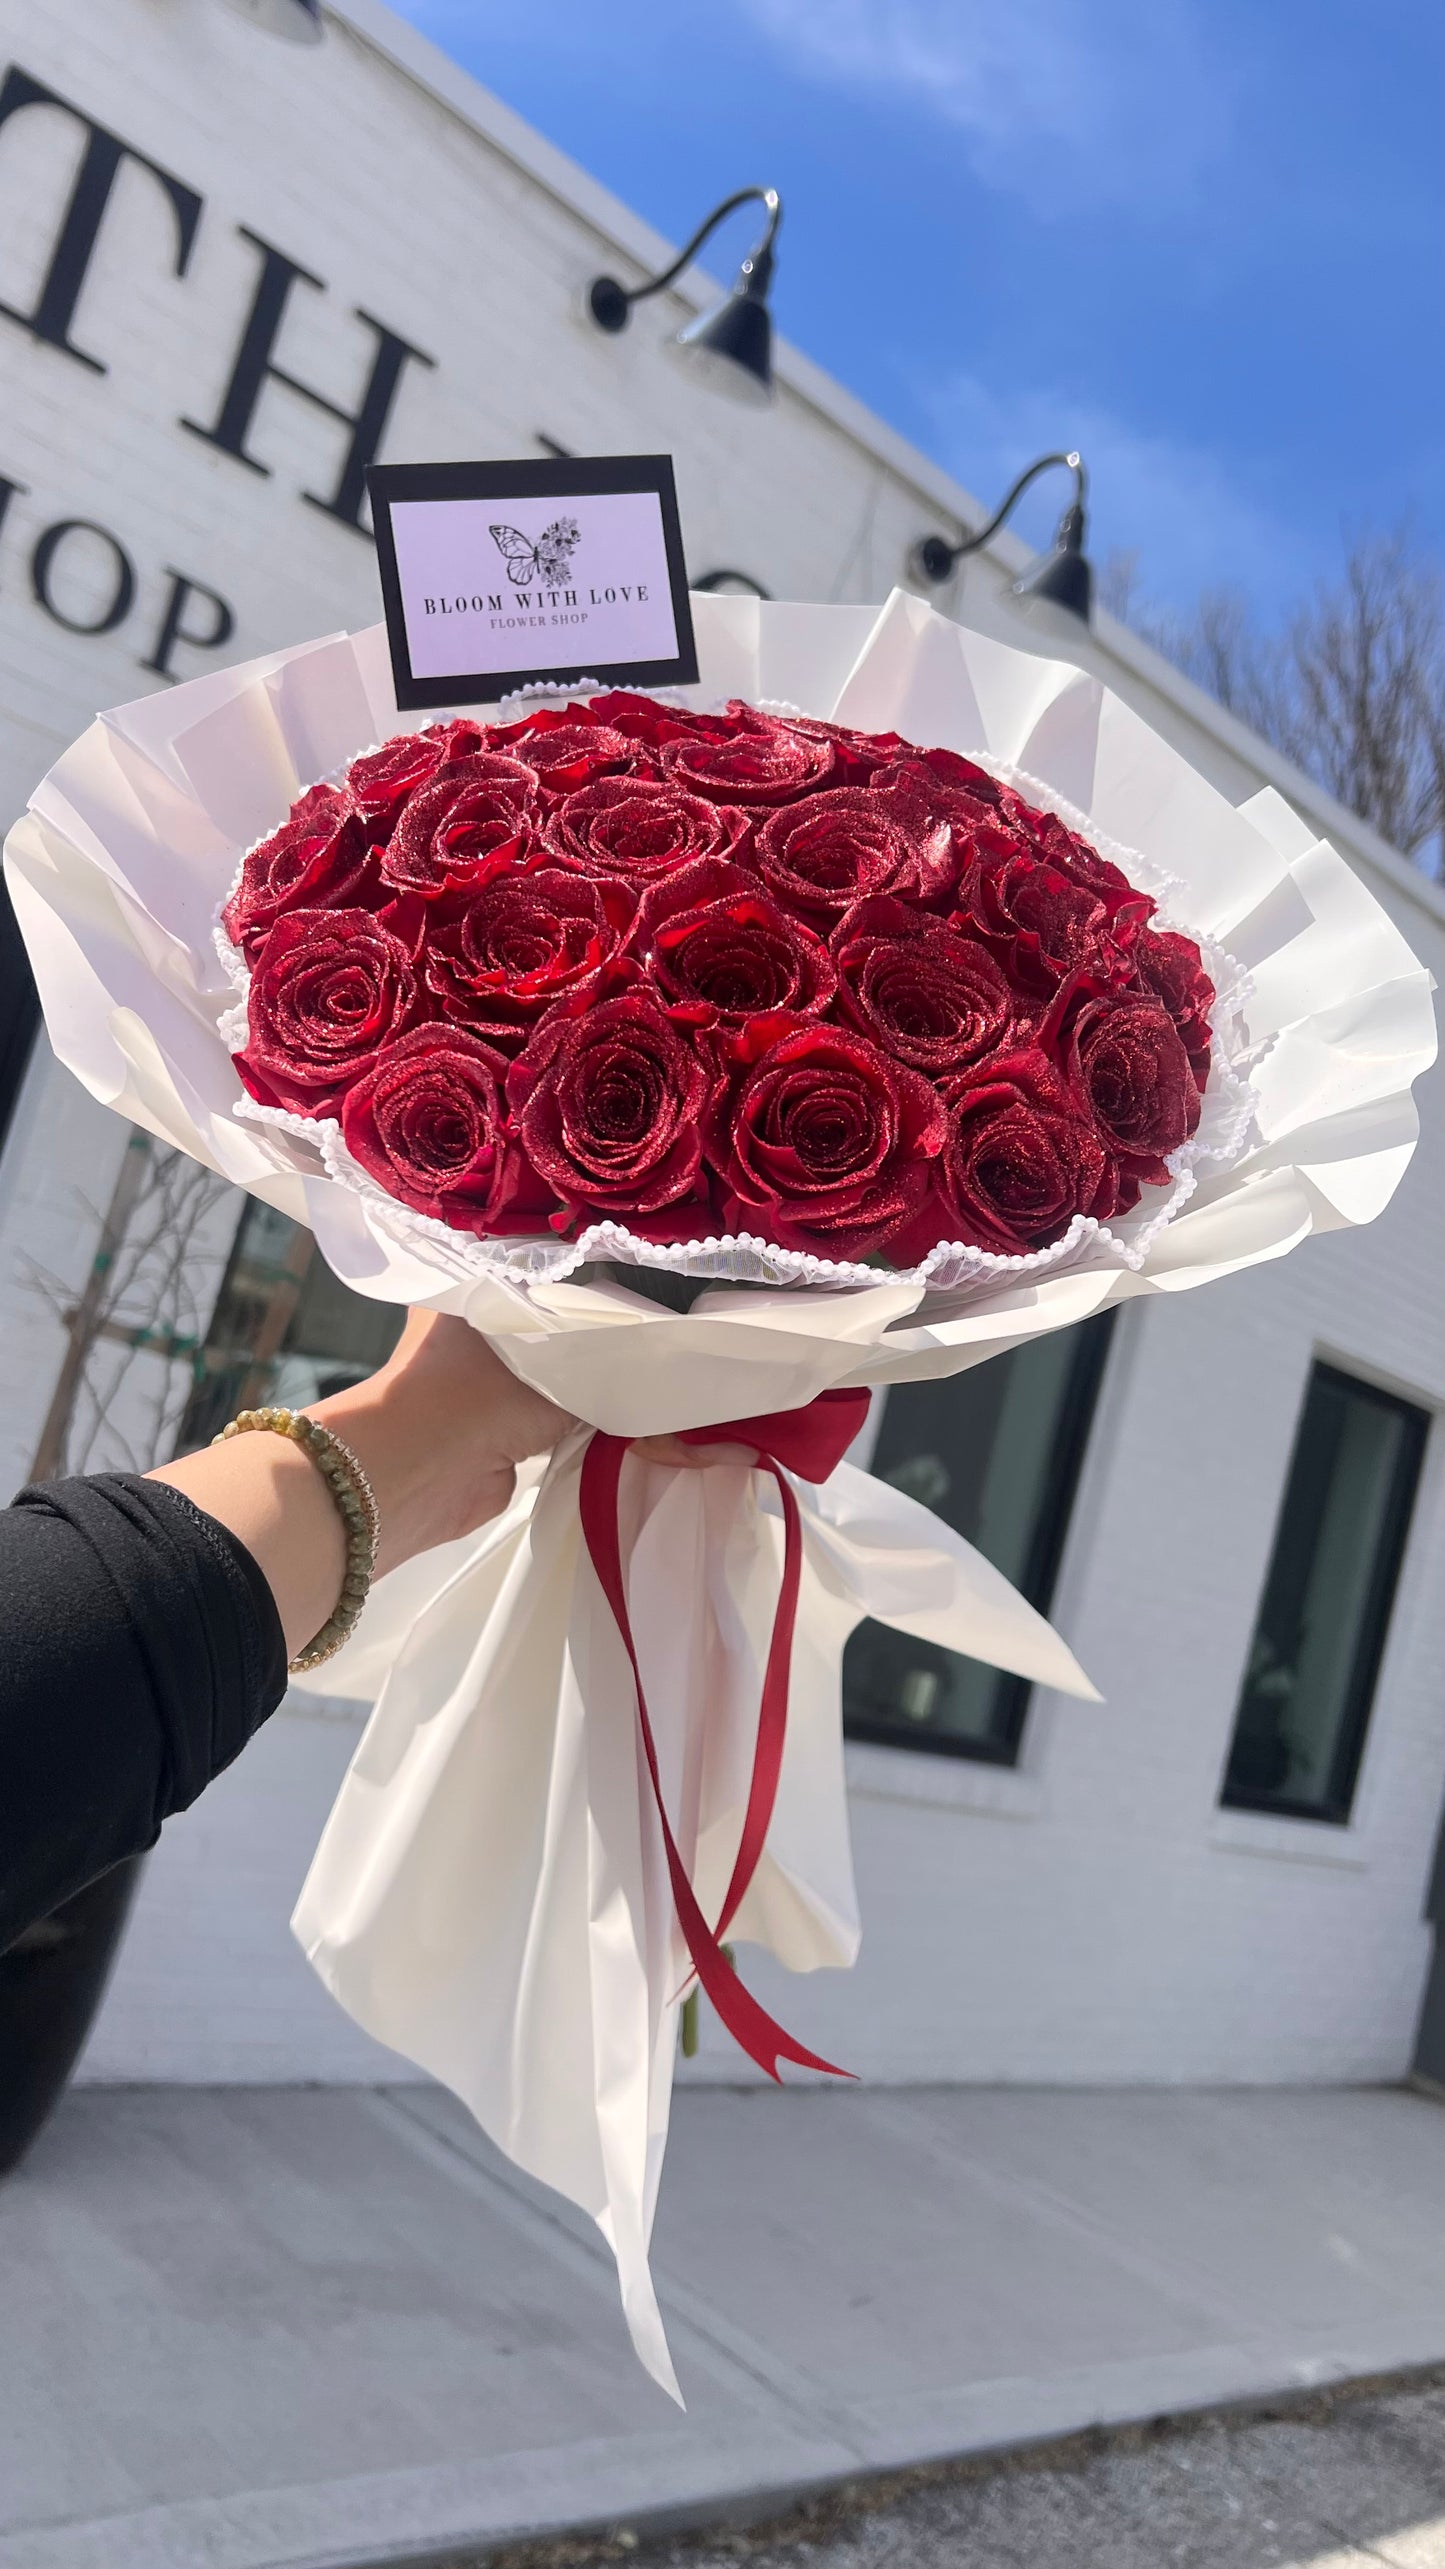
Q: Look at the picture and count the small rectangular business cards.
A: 1